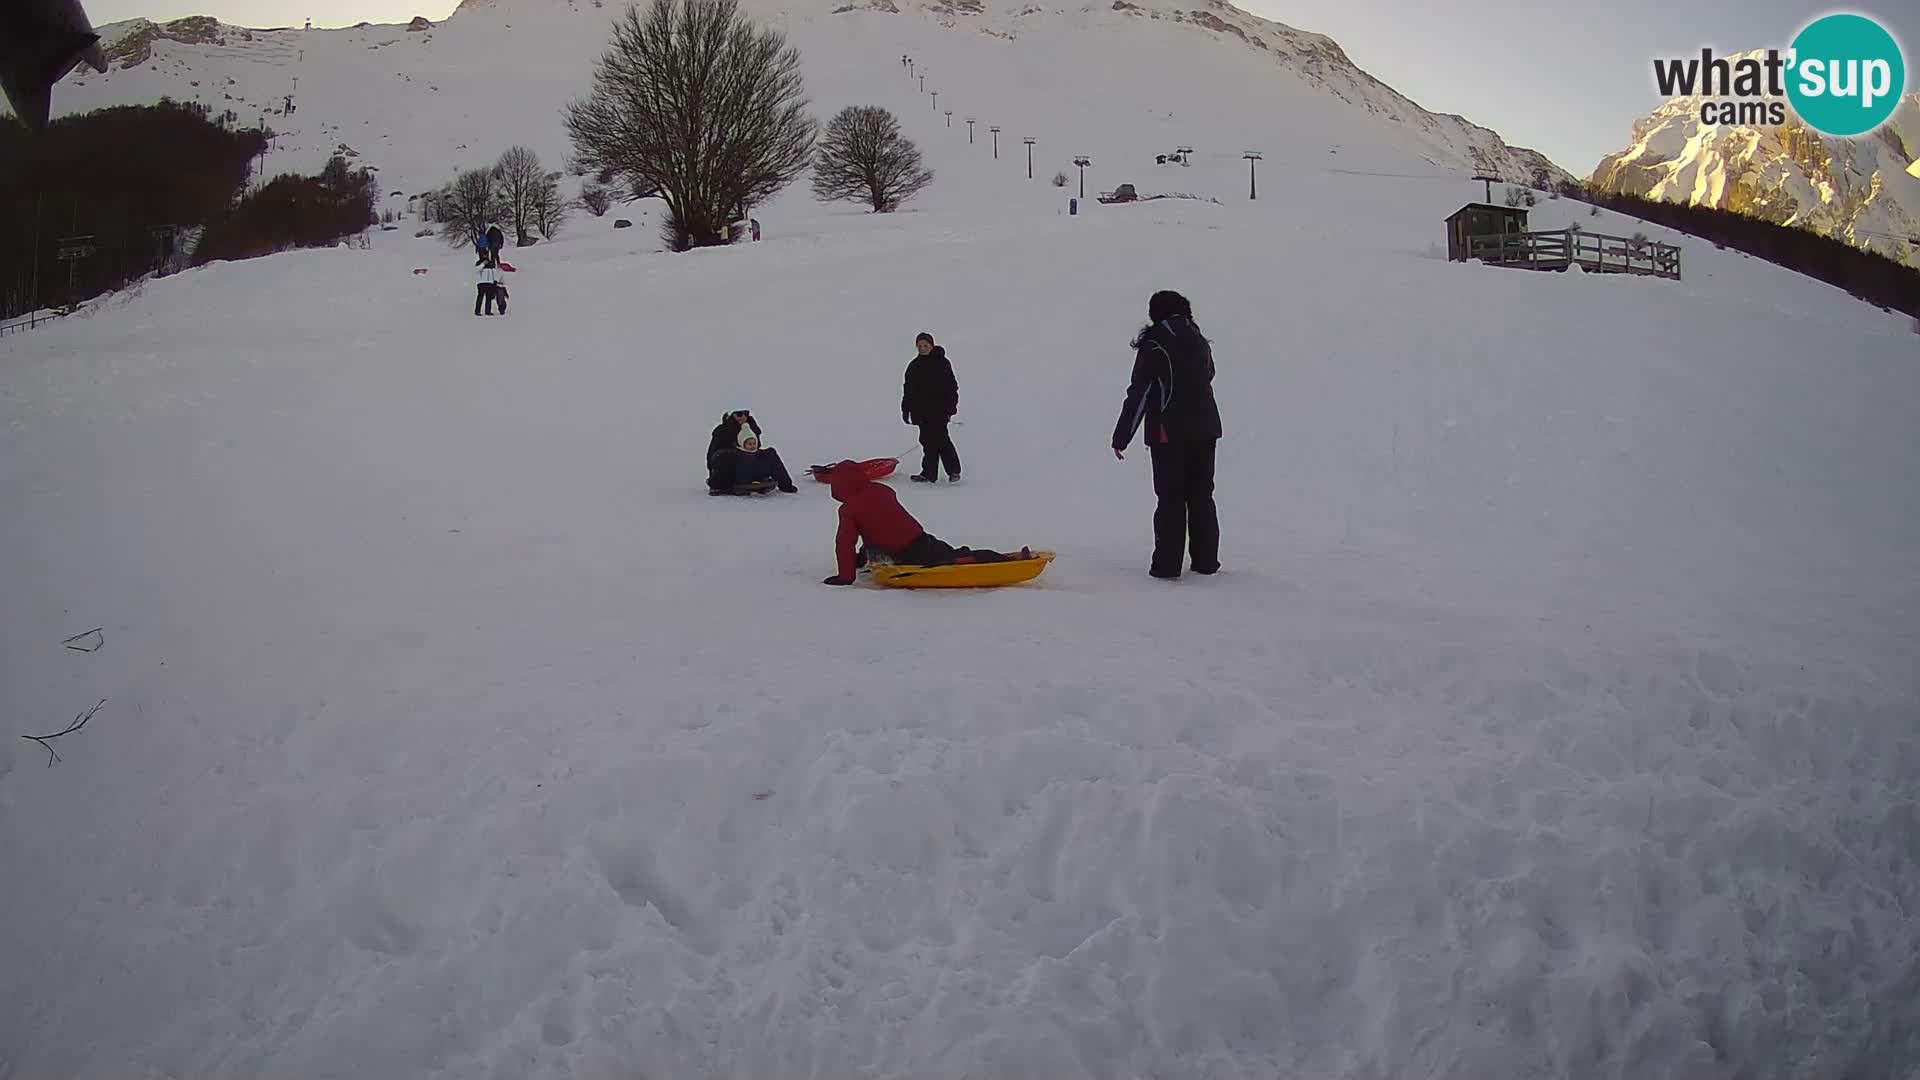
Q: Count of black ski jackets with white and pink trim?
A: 1